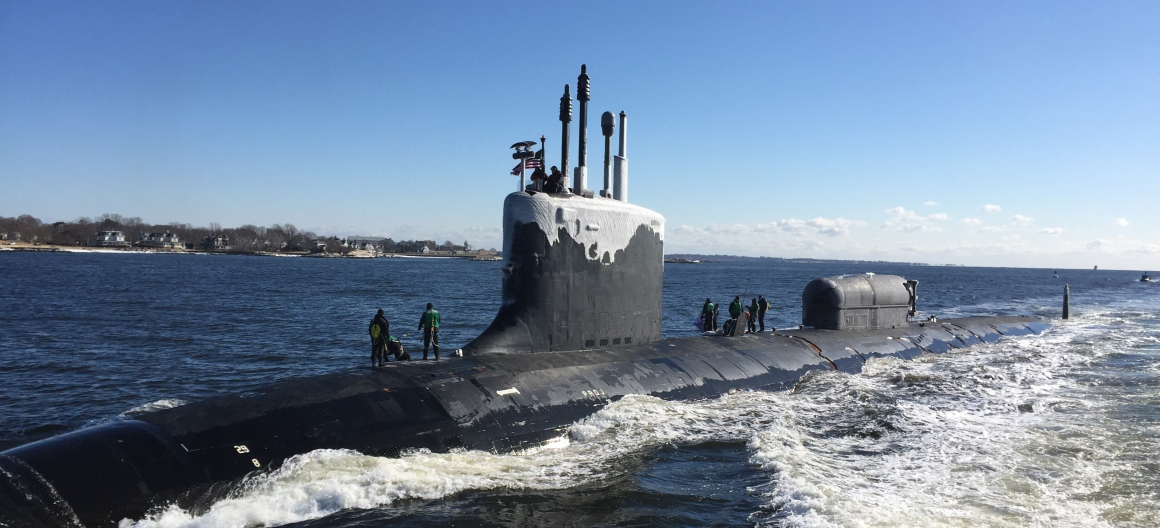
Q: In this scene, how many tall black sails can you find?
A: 1